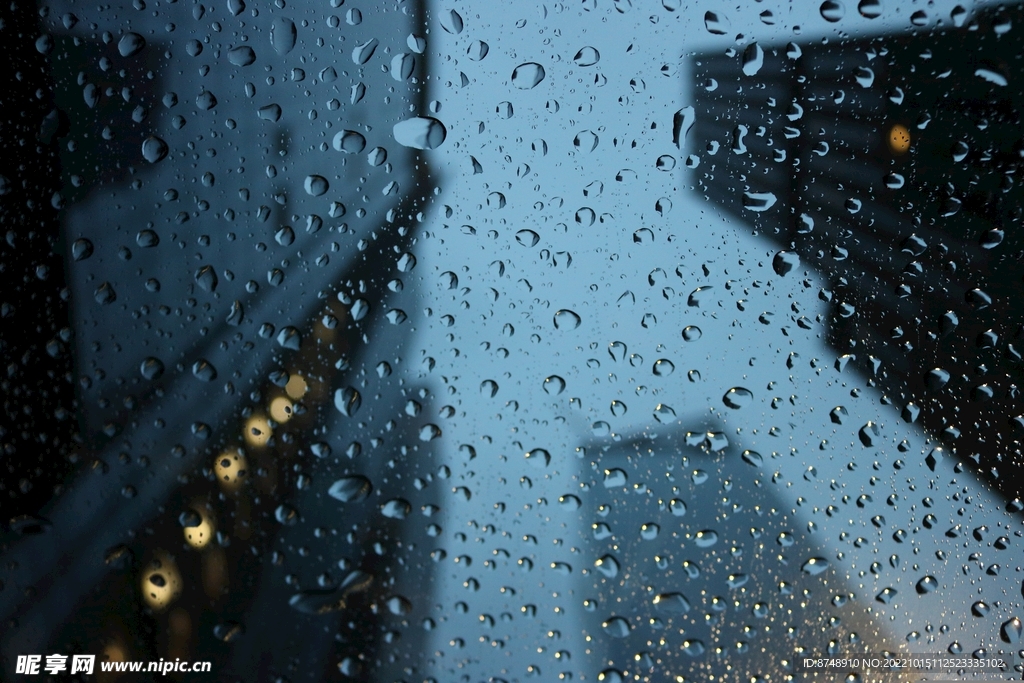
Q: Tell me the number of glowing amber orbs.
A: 7